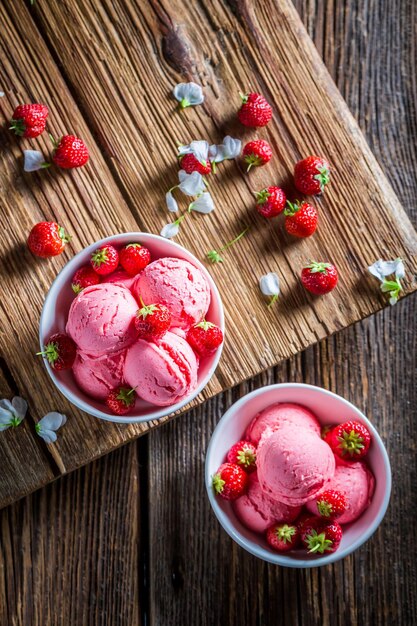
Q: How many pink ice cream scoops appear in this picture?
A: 8